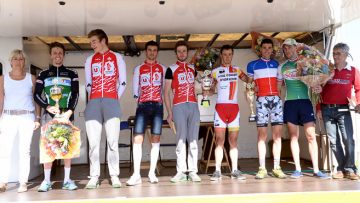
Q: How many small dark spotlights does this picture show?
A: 3